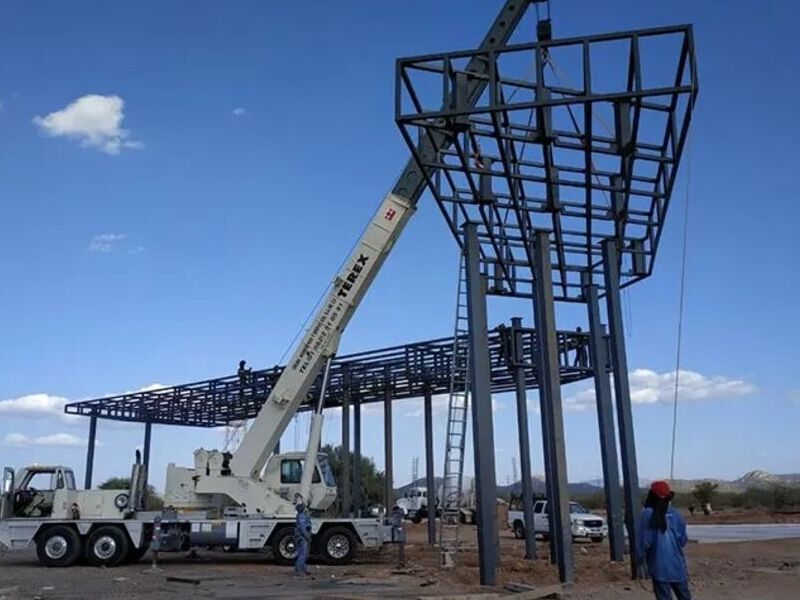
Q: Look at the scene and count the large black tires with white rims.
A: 4